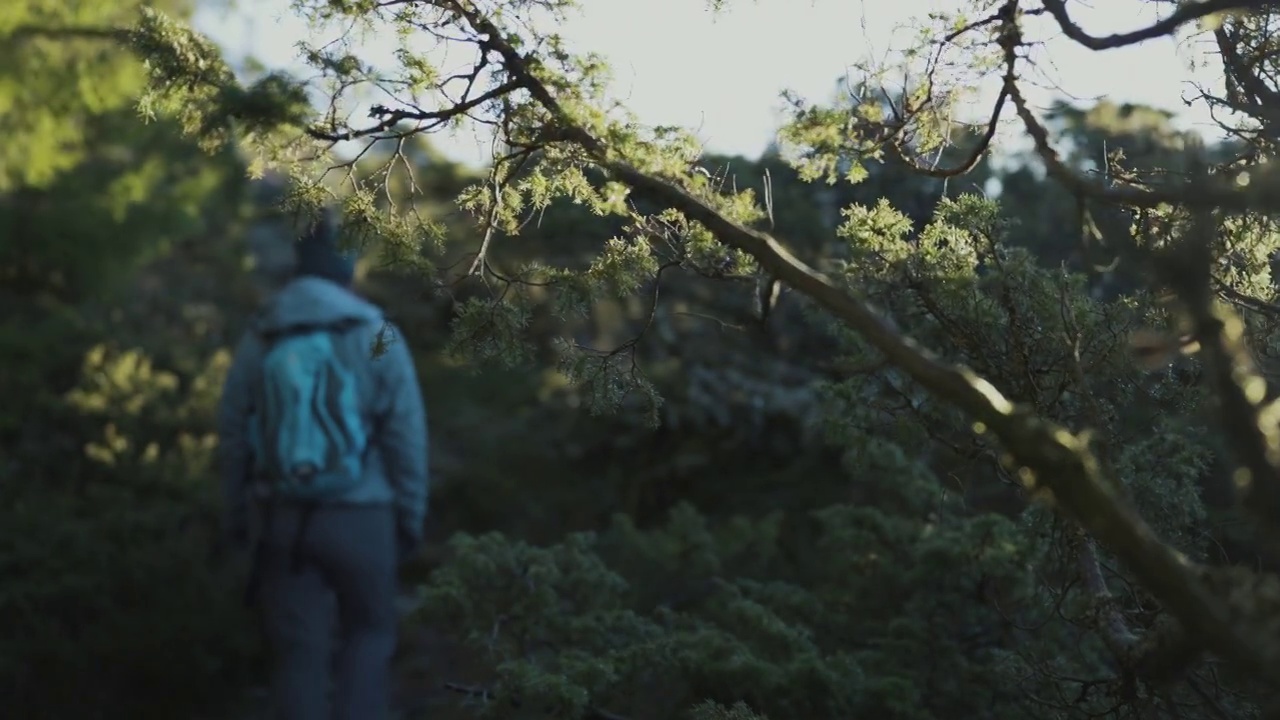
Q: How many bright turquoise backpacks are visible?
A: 1